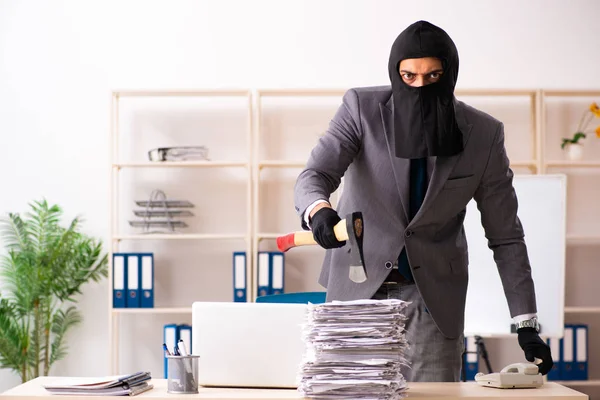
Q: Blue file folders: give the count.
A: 12